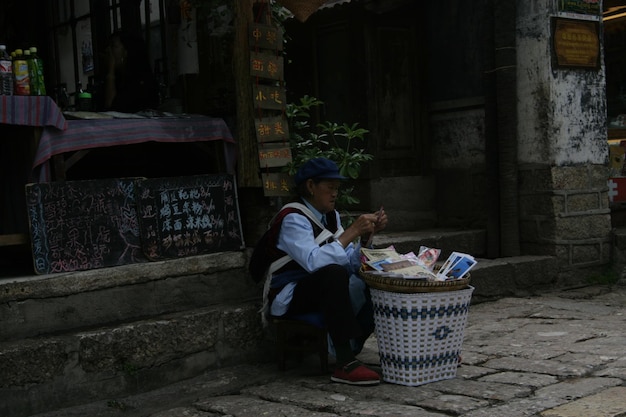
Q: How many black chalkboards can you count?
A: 2